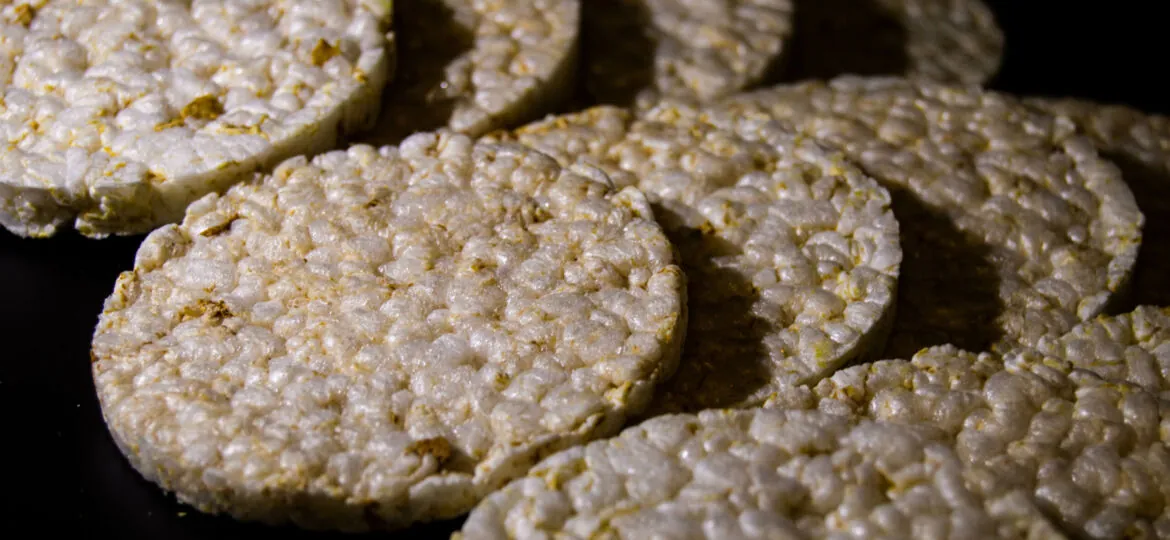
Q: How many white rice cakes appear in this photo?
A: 11